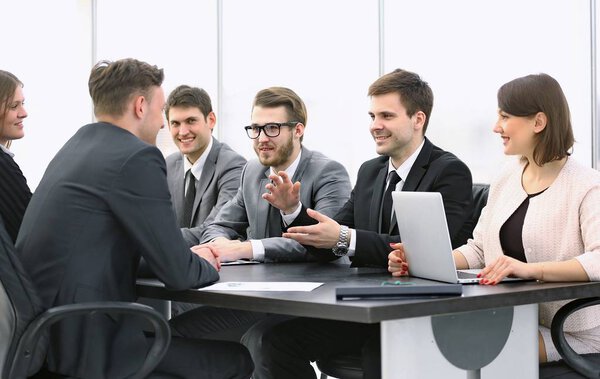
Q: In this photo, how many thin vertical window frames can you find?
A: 4